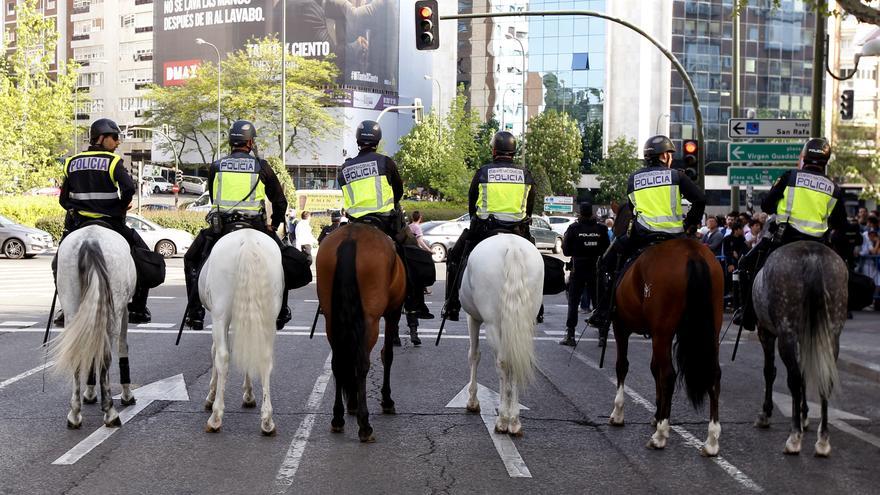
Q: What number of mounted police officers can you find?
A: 6